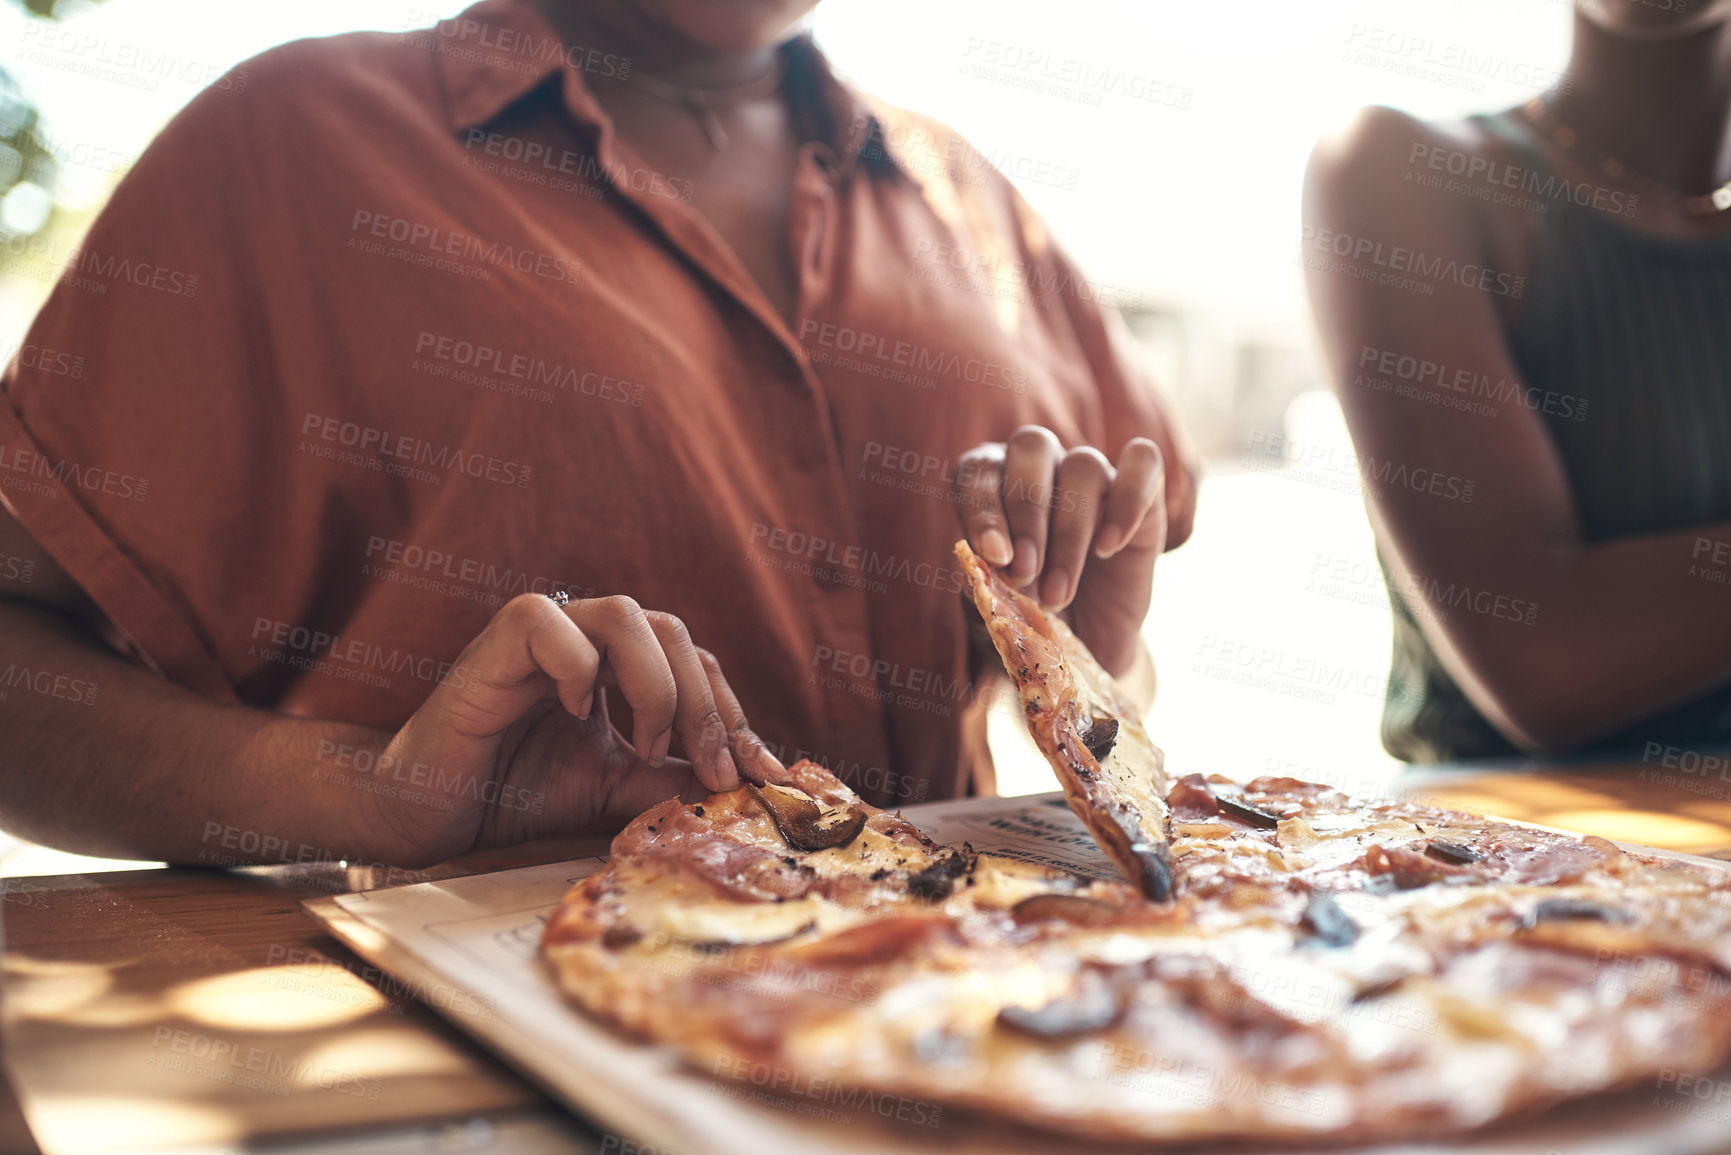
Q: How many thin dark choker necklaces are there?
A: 1